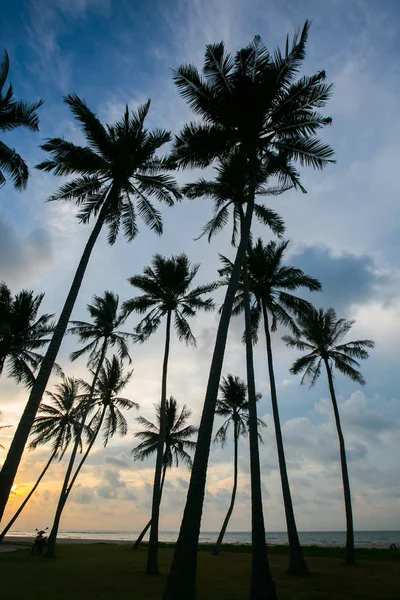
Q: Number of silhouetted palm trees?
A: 13